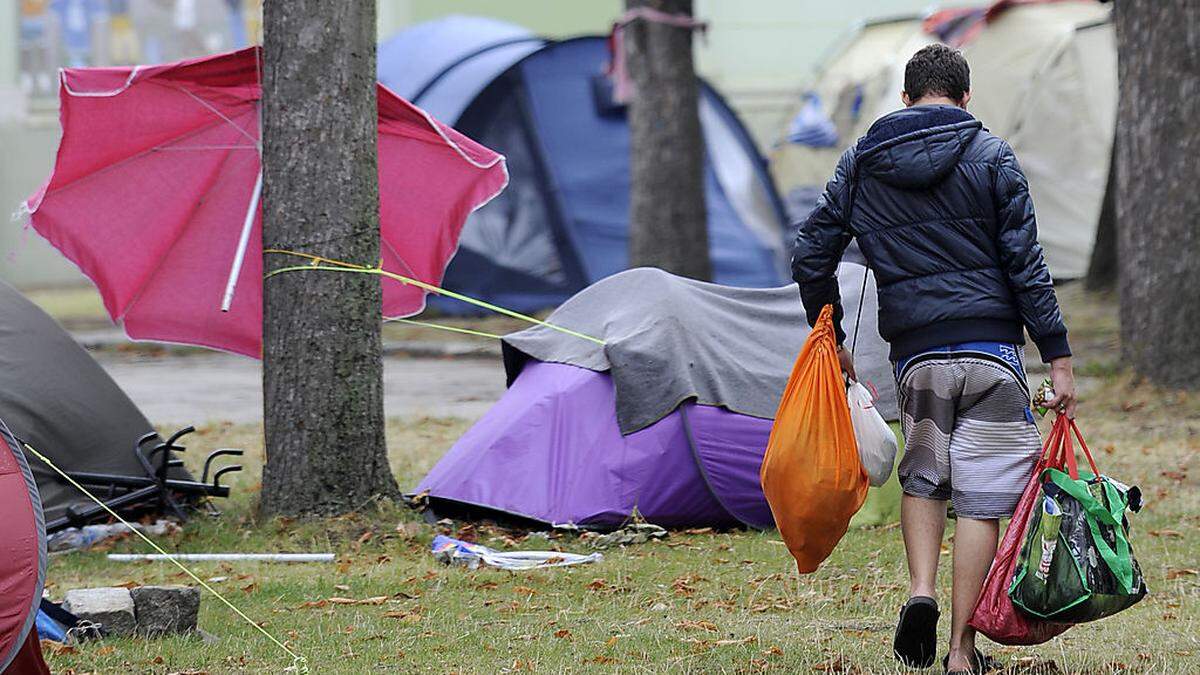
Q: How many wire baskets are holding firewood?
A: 0